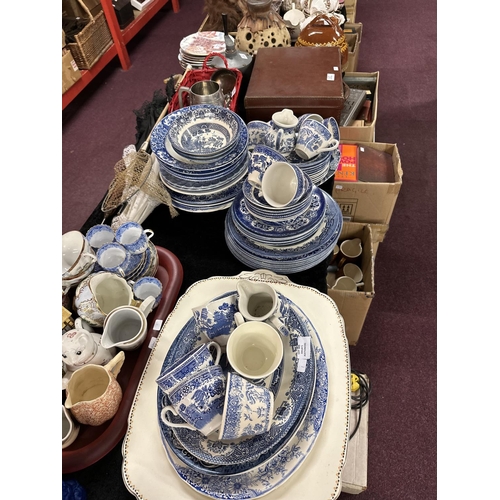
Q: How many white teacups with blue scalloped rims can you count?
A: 4